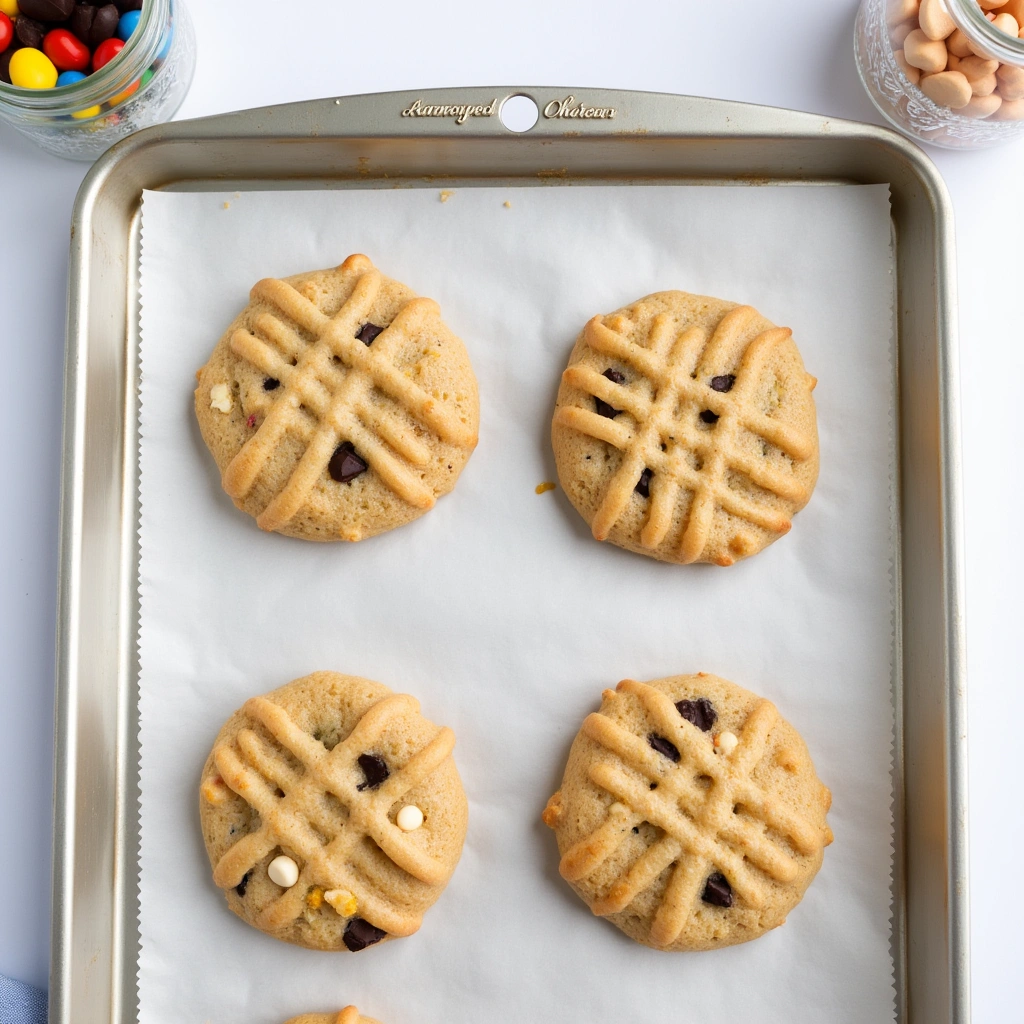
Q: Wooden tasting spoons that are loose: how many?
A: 0